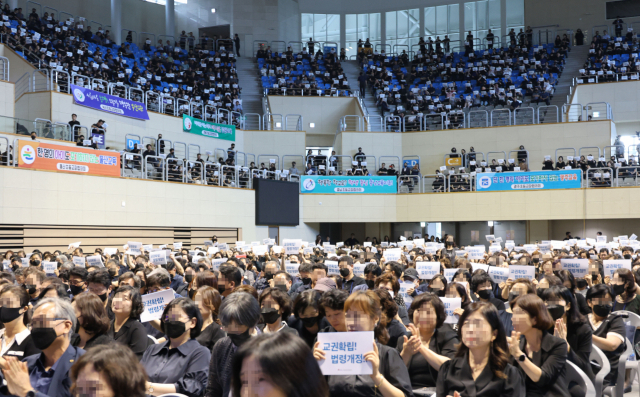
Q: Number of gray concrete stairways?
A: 3